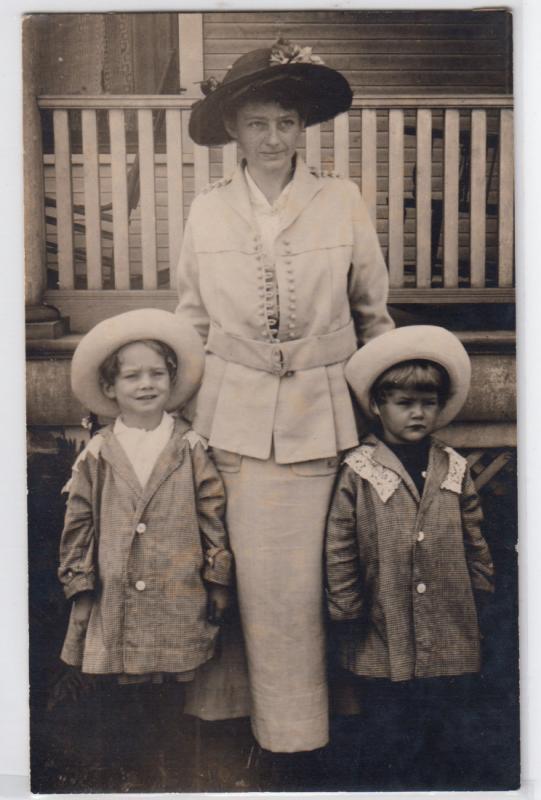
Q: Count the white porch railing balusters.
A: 15